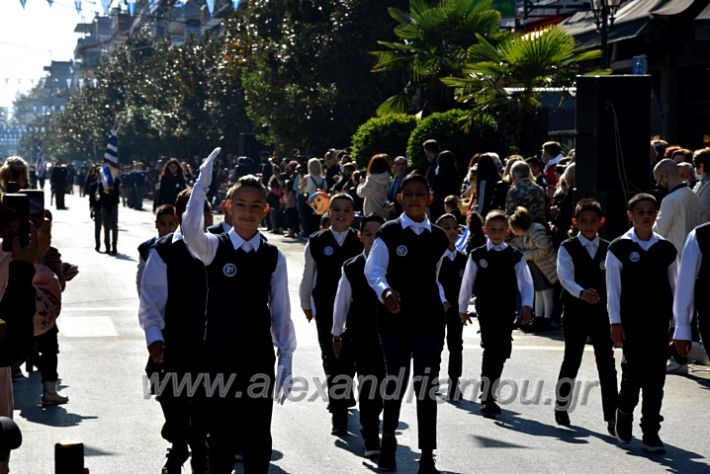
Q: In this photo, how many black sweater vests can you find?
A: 12